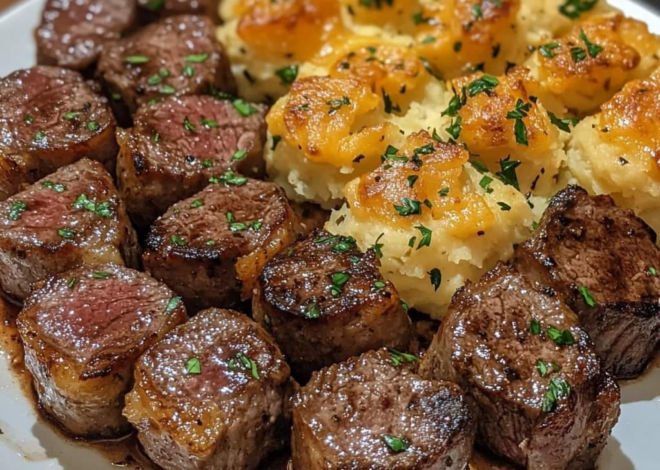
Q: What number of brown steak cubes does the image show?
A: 13